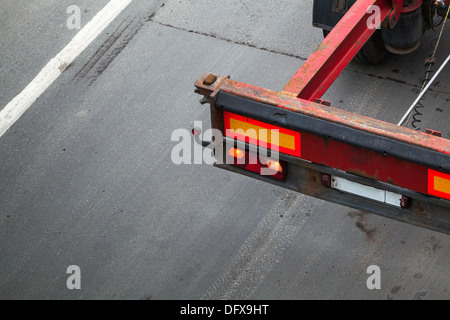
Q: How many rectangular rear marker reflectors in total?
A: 2